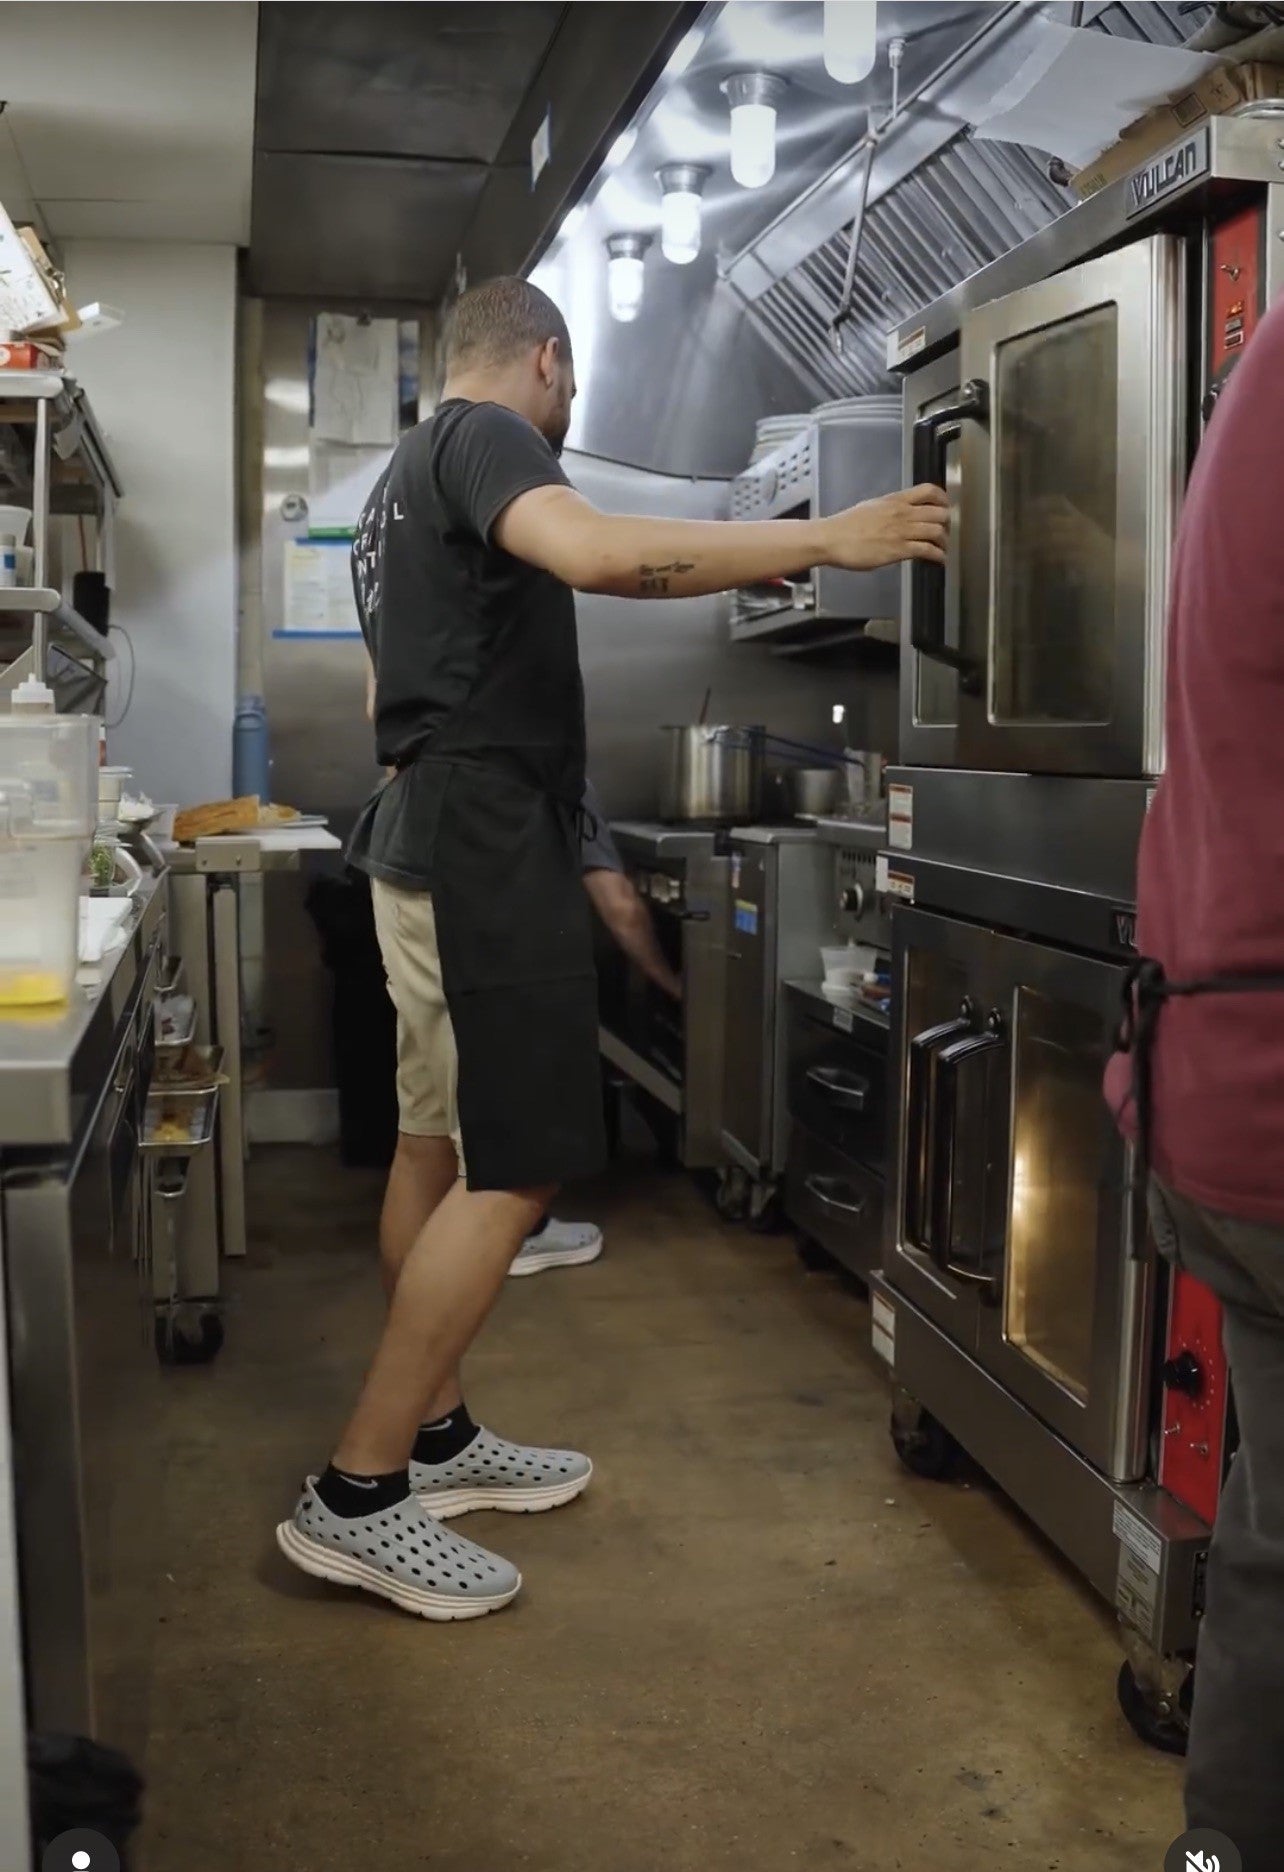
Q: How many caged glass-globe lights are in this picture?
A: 4